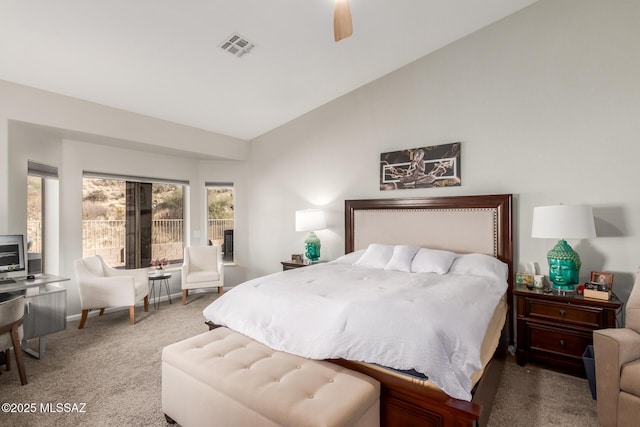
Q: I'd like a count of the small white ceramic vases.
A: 1